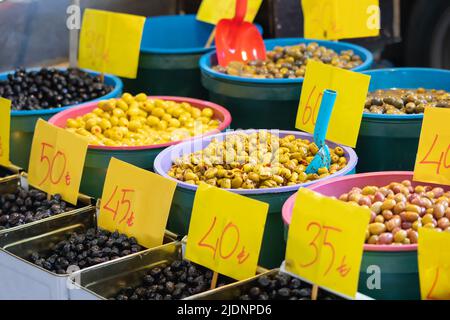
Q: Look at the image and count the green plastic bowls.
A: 7